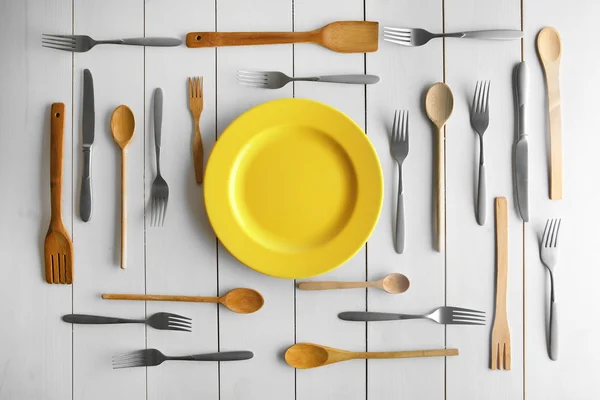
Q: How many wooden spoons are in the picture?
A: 6